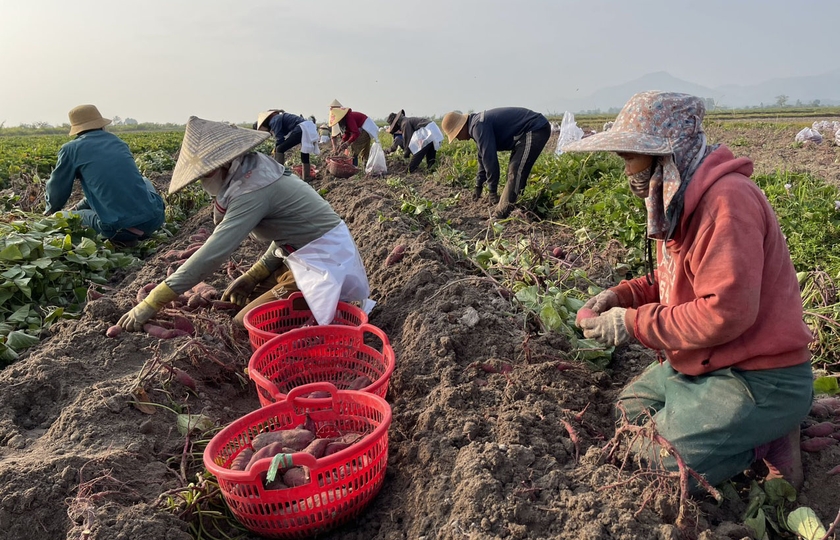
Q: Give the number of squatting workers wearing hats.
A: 3